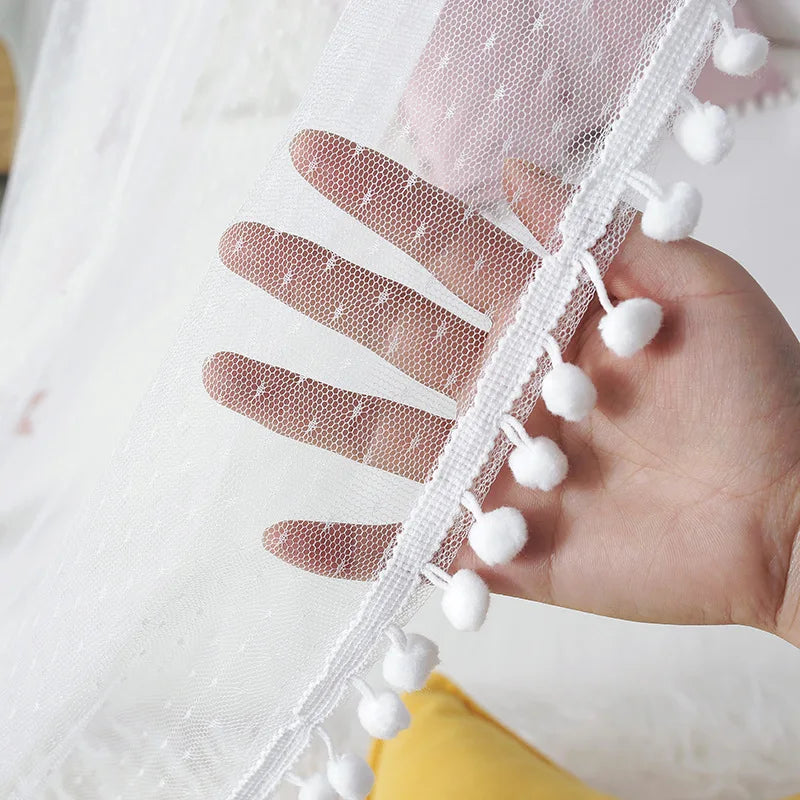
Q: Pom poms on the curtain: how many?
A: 12